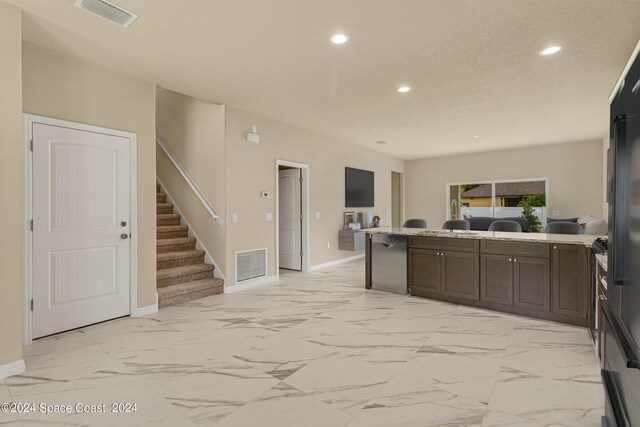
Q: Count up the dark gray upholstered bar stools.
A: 4